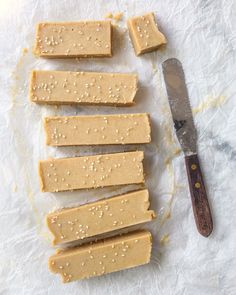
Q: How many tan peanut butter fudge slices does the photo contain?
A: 7